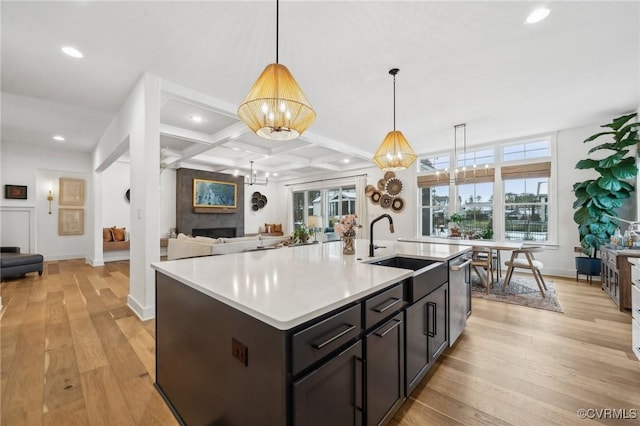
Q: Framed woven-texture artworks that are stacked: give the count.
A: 2